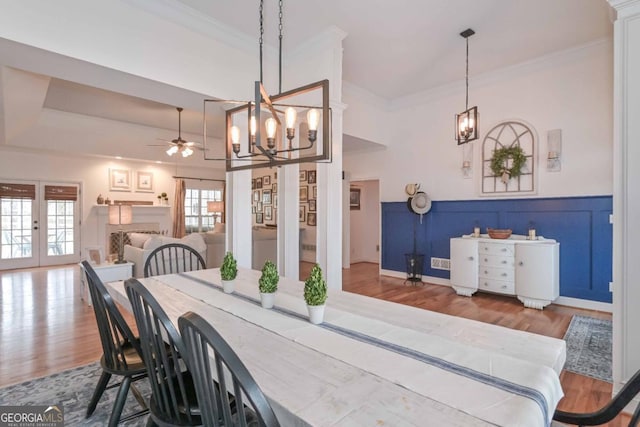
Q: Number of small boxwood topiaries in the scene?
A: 3